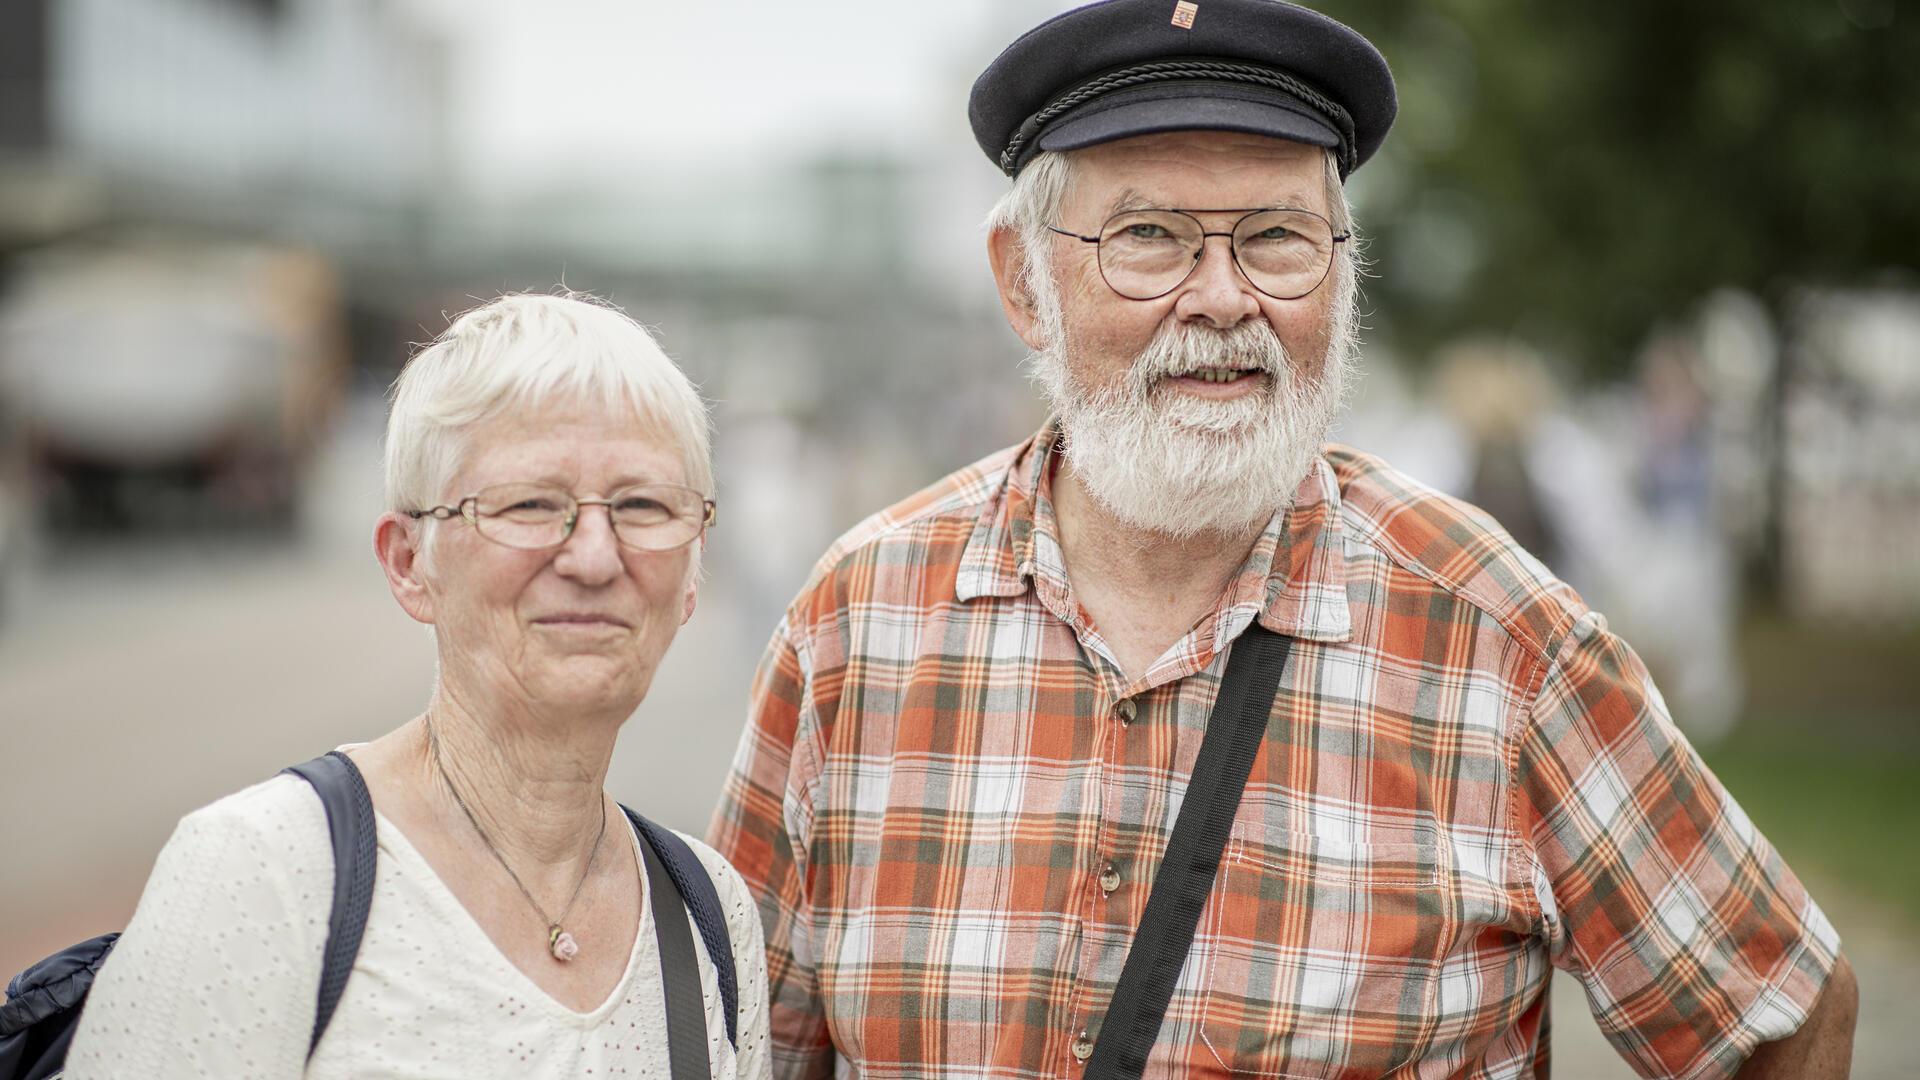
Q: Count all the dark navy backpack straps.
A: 2